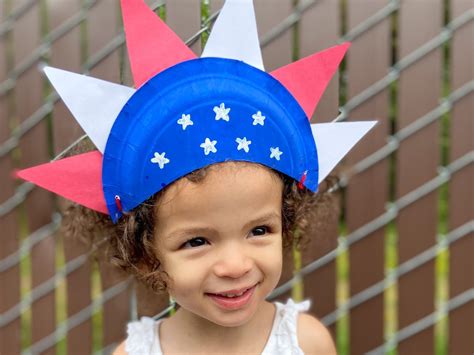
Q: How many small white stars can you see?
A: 7